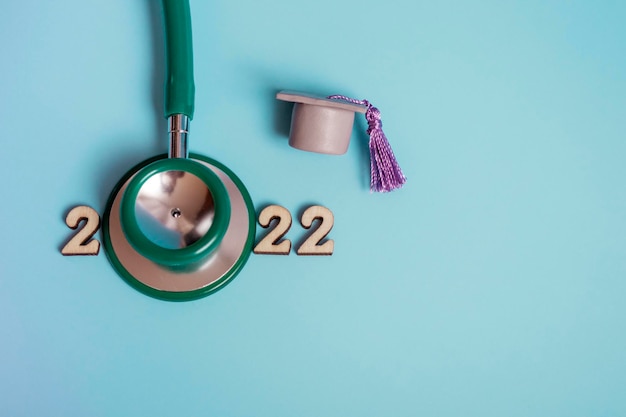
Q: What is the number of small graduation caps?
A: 1